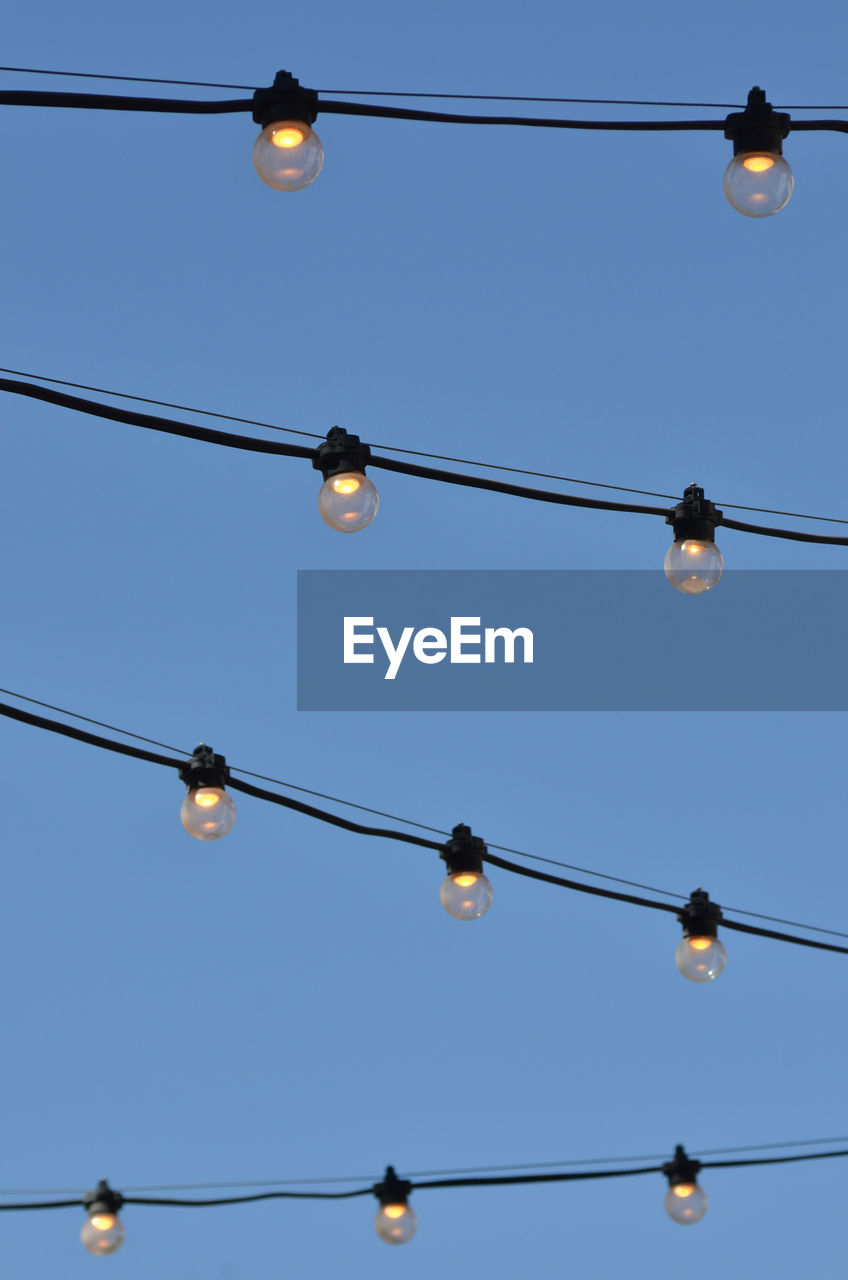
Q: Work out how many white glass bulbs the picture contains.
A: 10